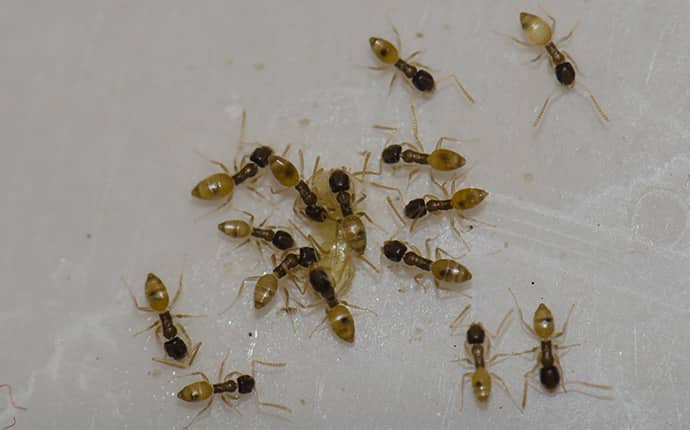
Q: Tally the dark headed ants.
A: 15